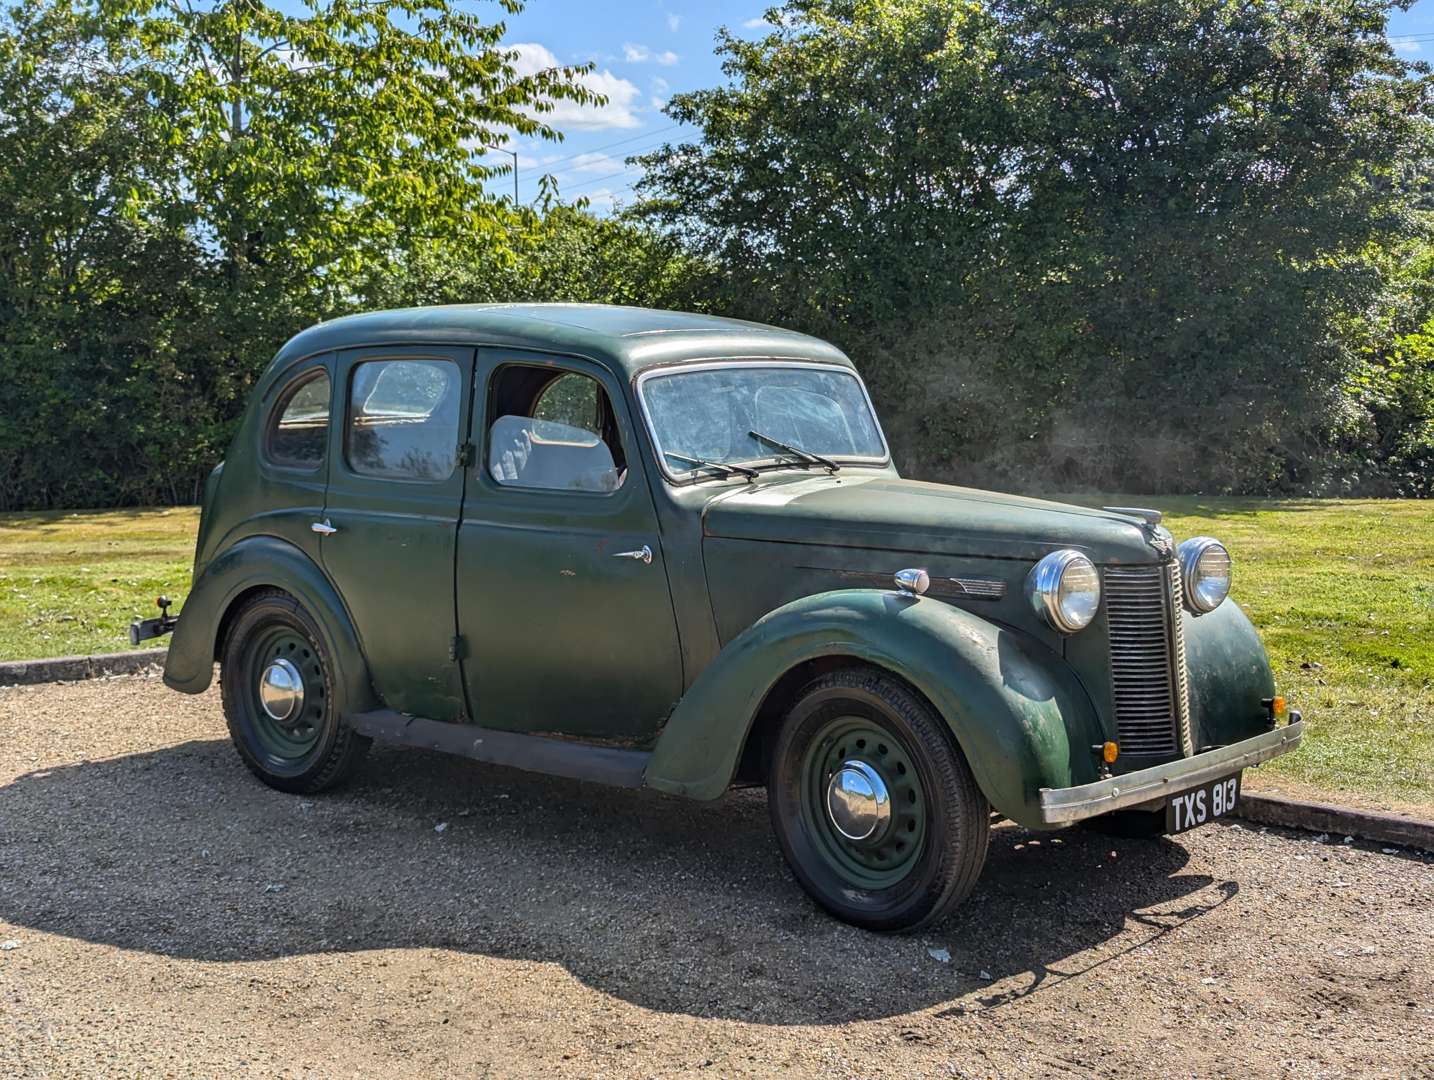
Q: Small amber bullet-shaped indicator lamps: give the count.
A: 2